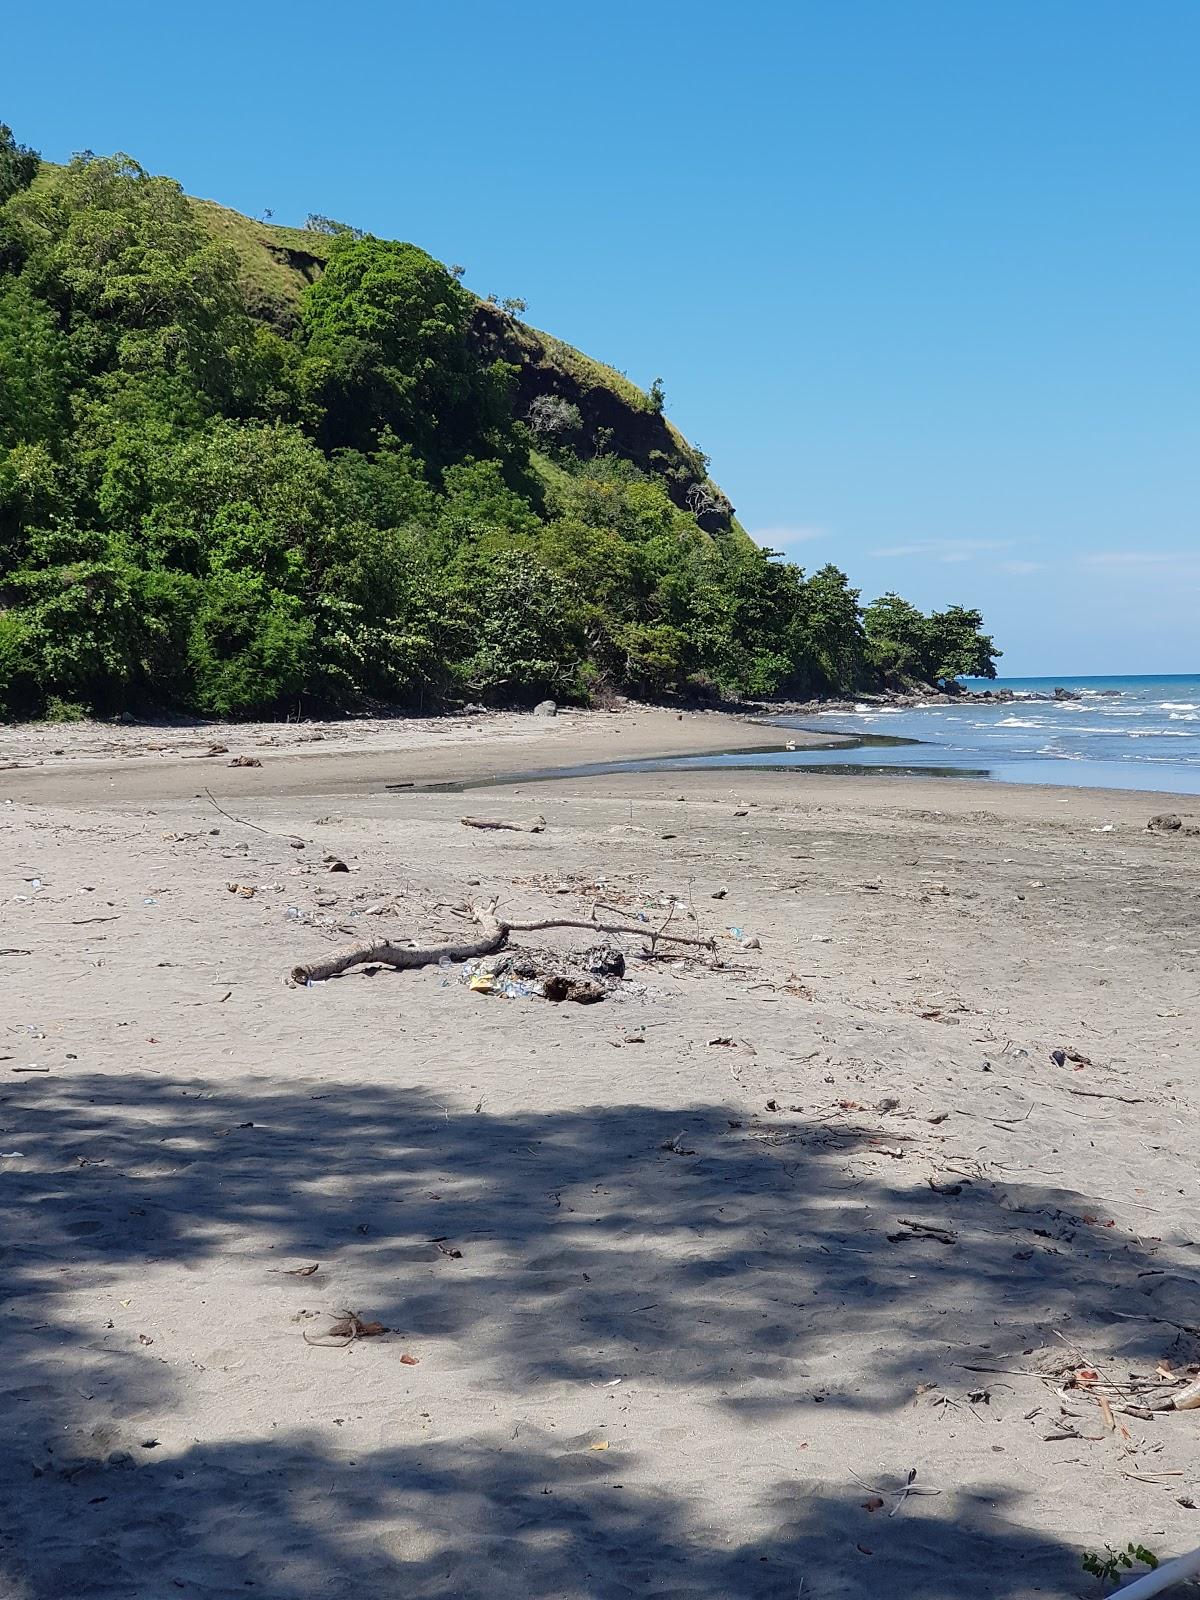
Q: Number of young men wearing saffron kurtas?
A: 0